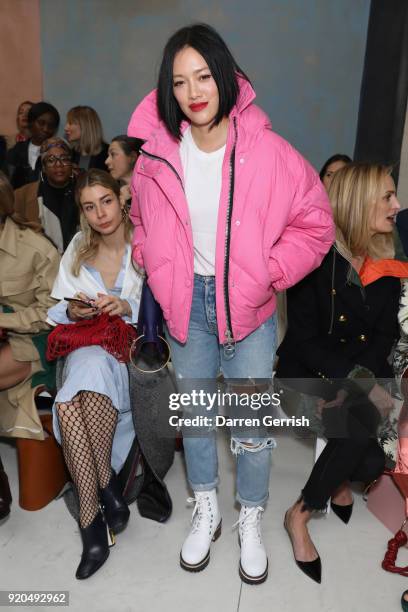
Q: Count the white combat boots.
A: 2